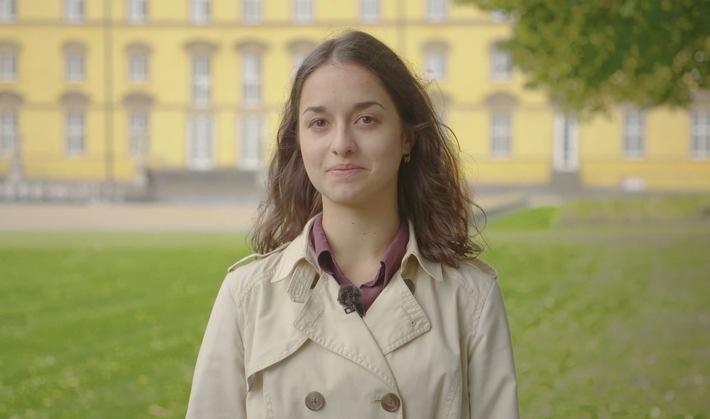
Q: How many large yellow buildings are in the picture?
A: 1